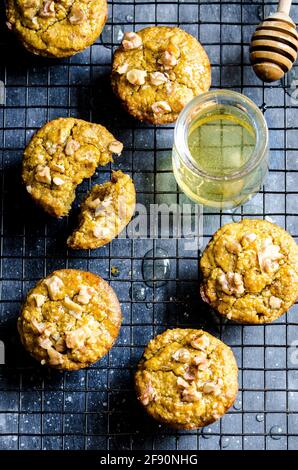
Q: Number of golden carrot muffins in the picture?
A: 6